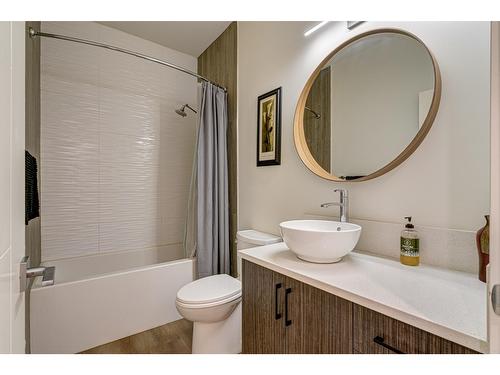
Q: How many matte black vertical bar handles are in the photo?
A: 2